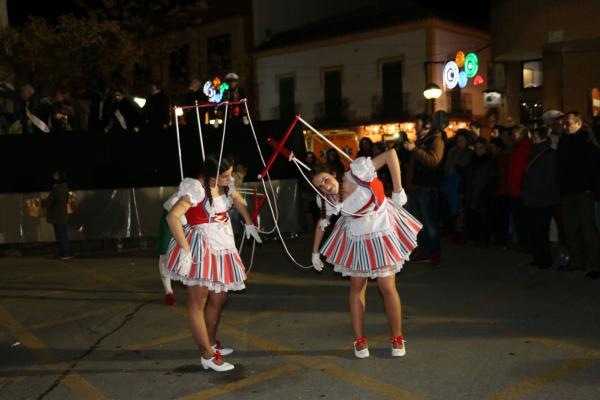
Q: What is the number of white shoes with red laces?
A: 4